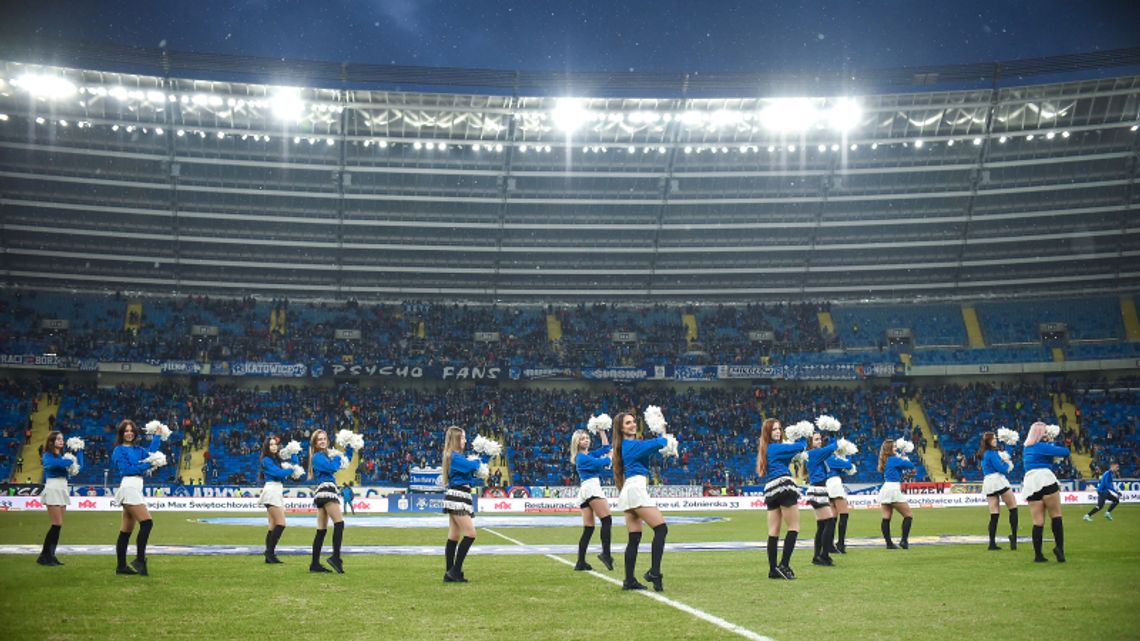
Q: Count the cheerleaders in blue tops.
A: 13